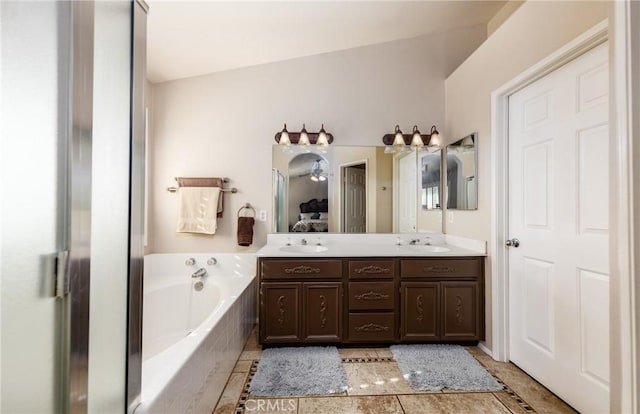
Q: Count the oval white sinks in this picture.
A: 2